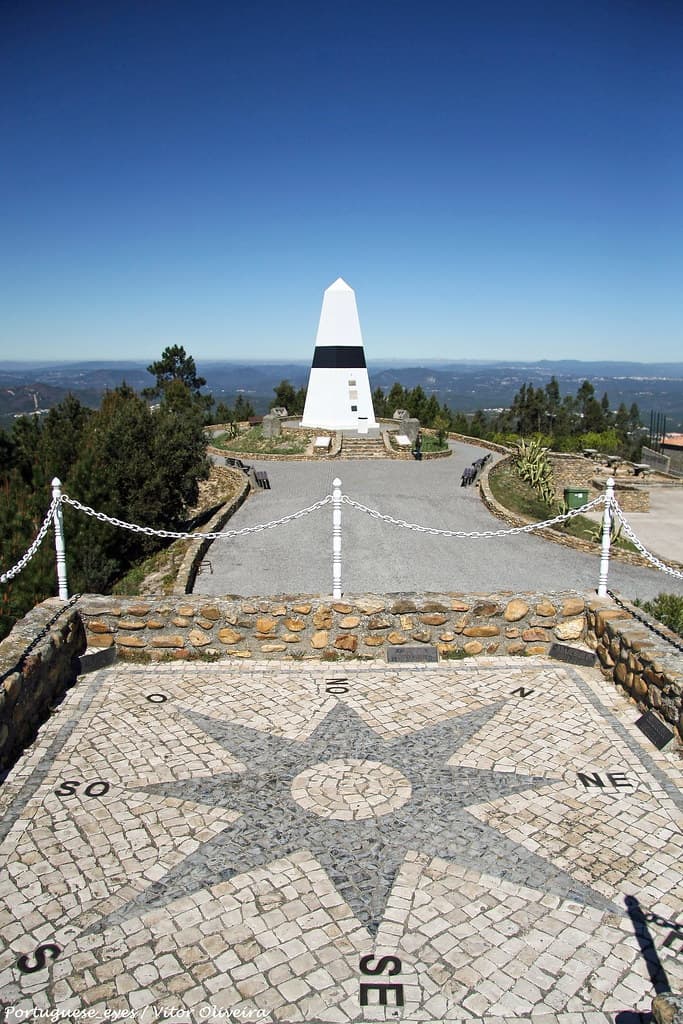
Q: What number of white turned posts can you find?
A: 3